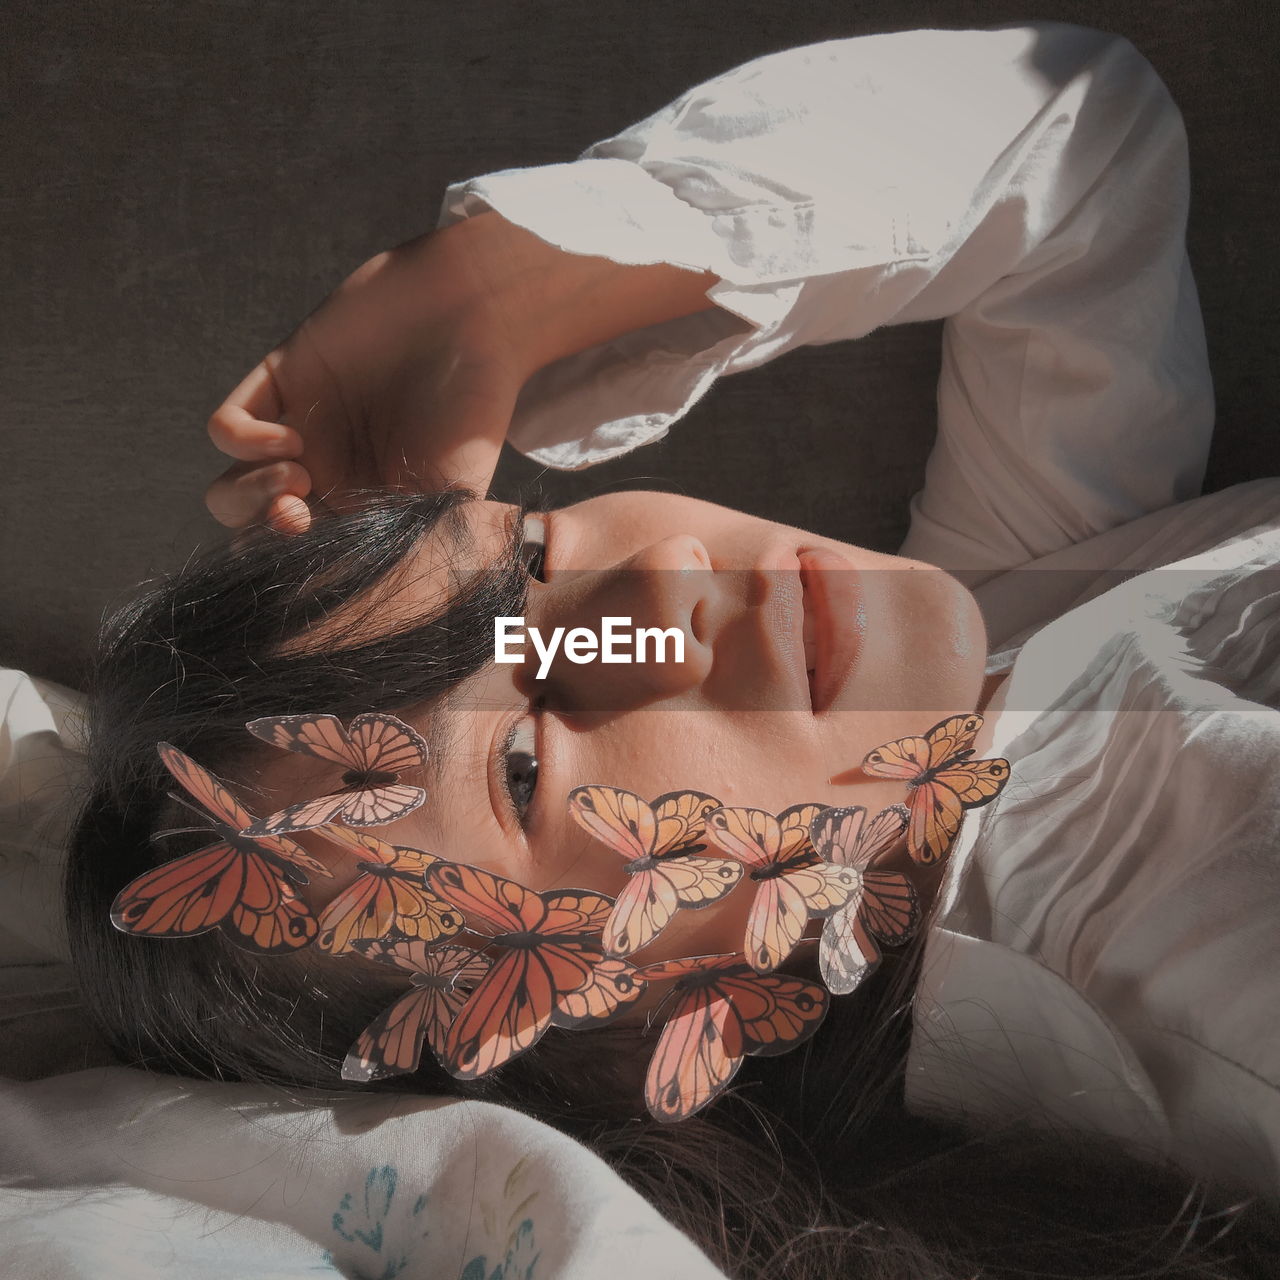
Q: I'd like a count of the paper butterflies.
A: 10